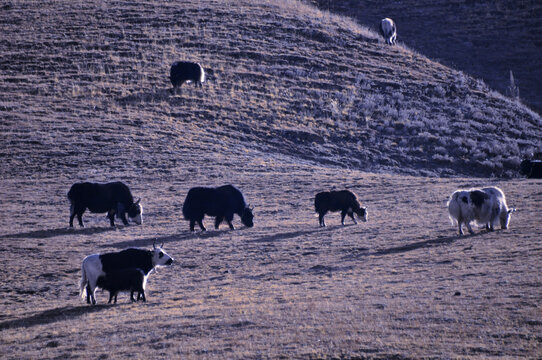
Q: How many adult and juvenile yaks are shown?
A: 9